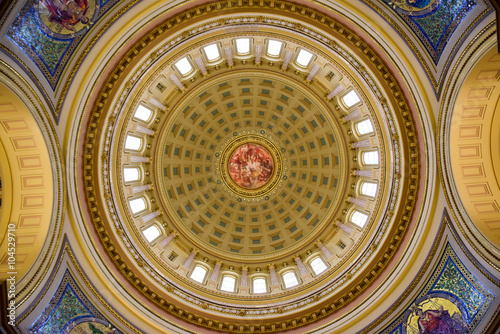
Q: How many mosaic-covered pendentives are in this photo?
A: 4